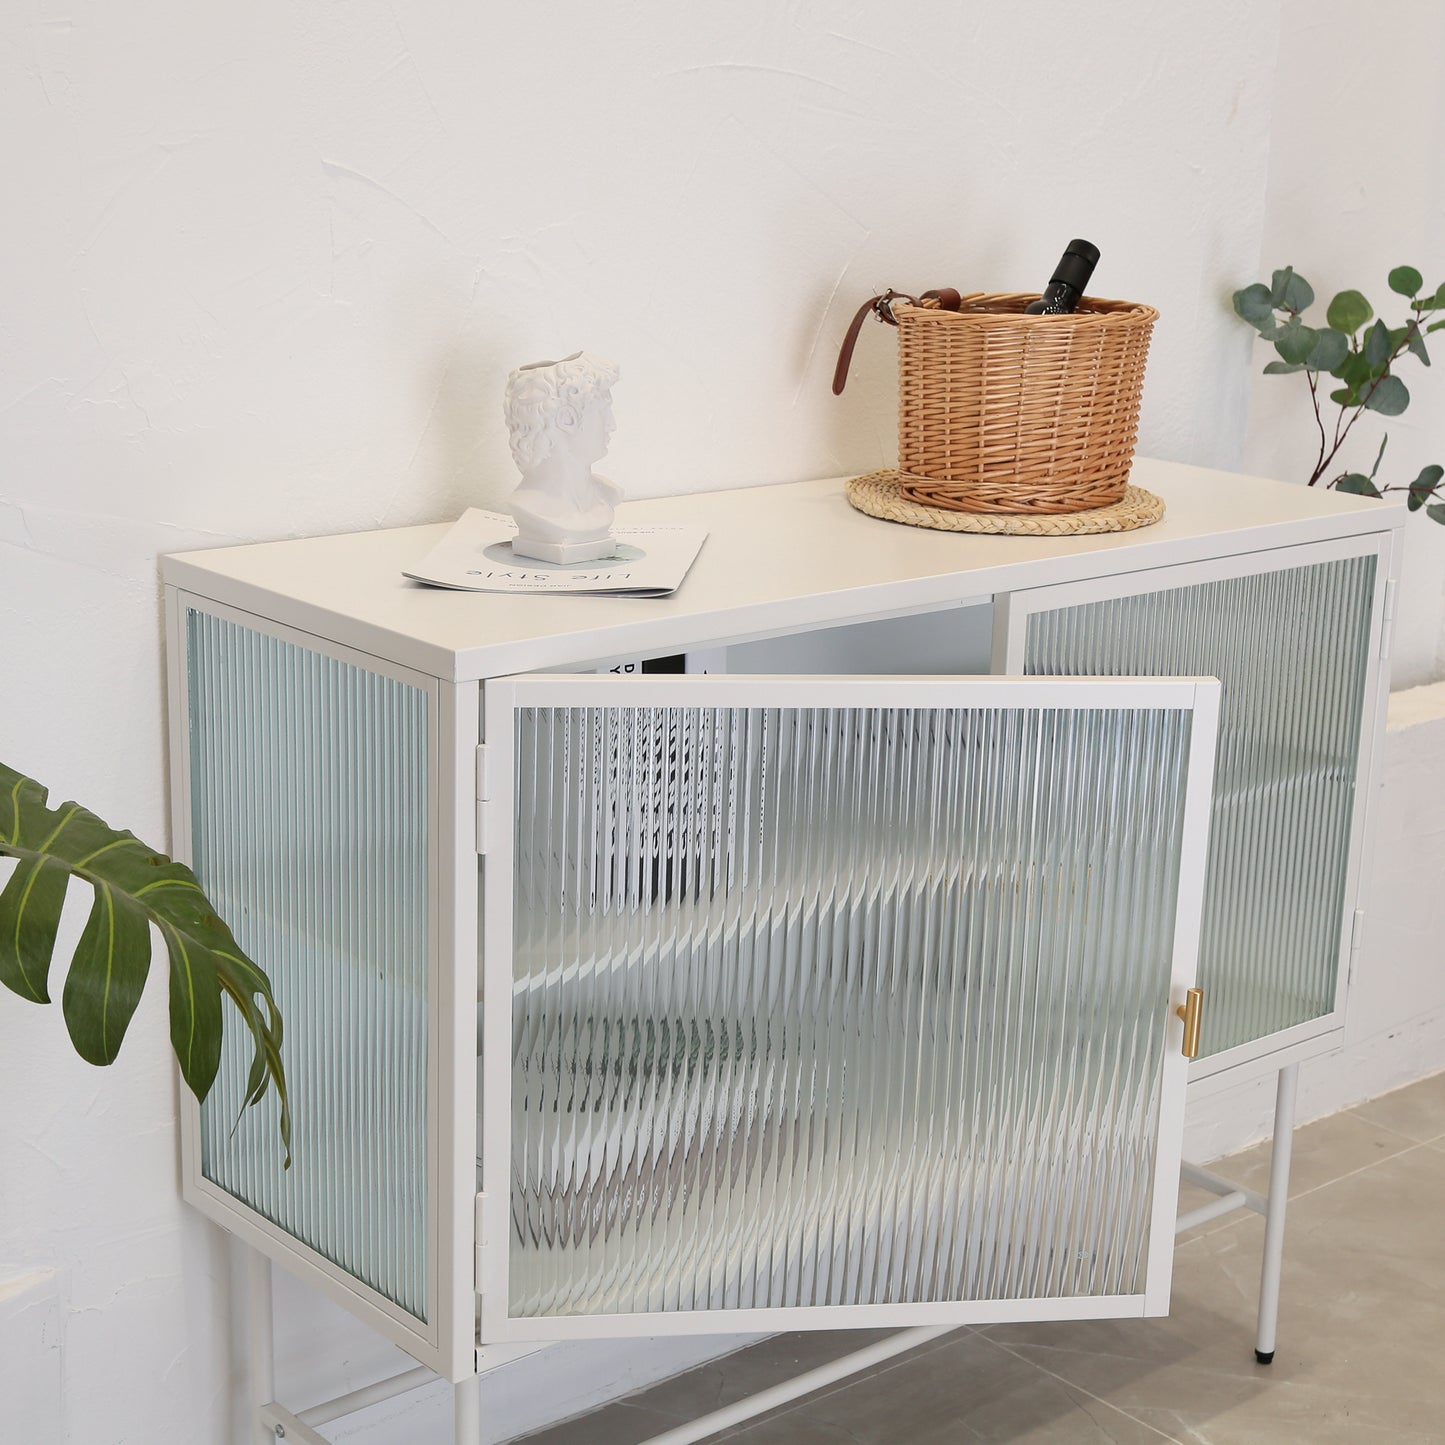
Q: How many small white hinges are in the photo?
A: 4